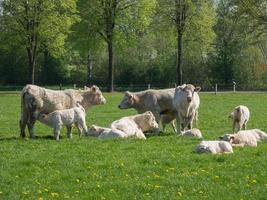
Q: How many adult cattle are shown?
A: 4